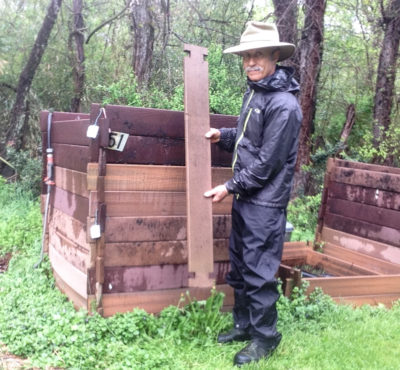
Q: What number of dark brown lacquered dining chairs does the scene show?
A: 0